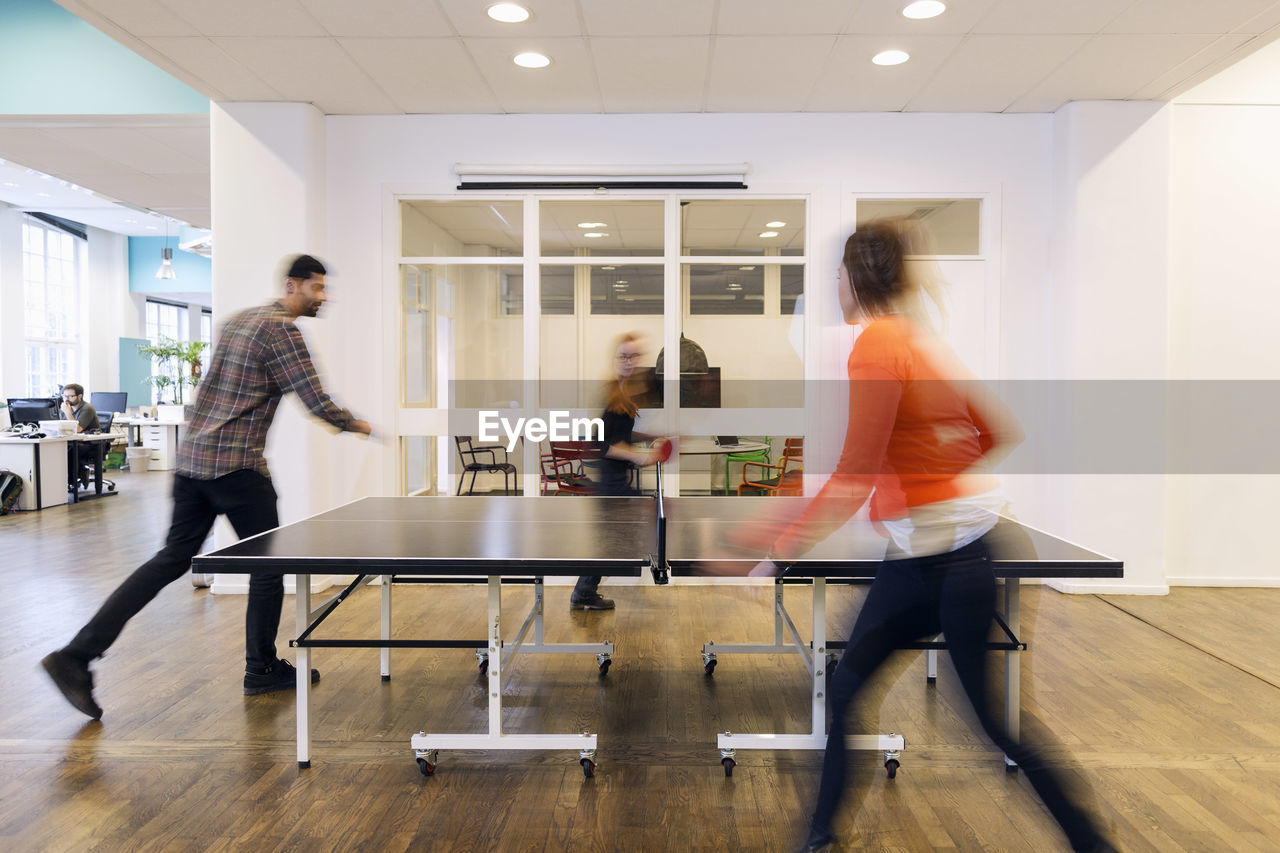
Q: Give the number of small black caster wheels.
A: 8